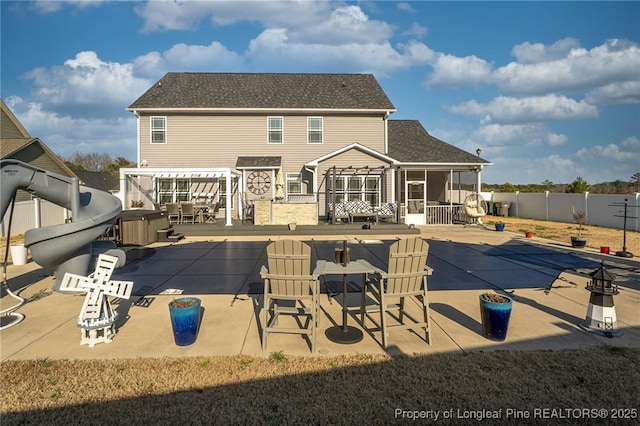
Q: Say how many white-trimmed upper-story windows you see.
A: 3